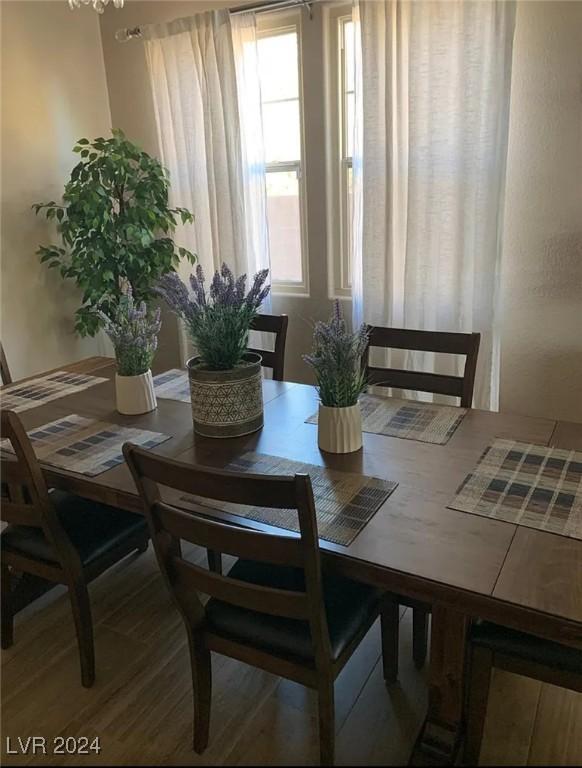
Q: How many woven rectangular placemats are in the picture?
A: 6